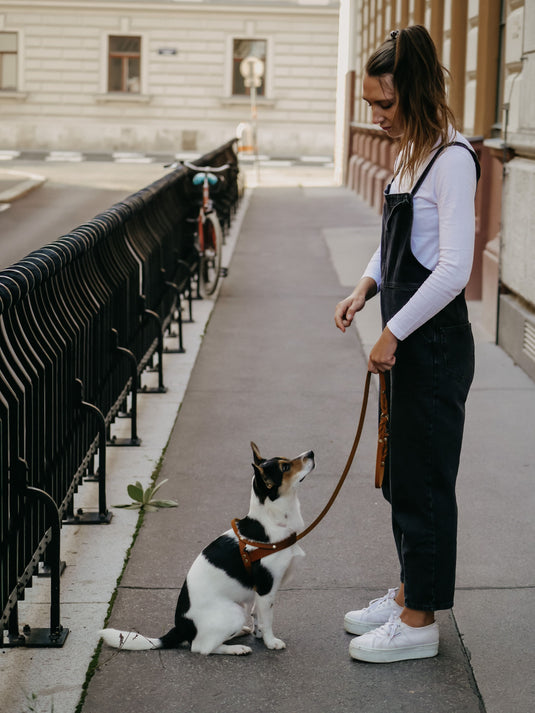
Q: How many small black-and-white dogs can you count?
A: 1